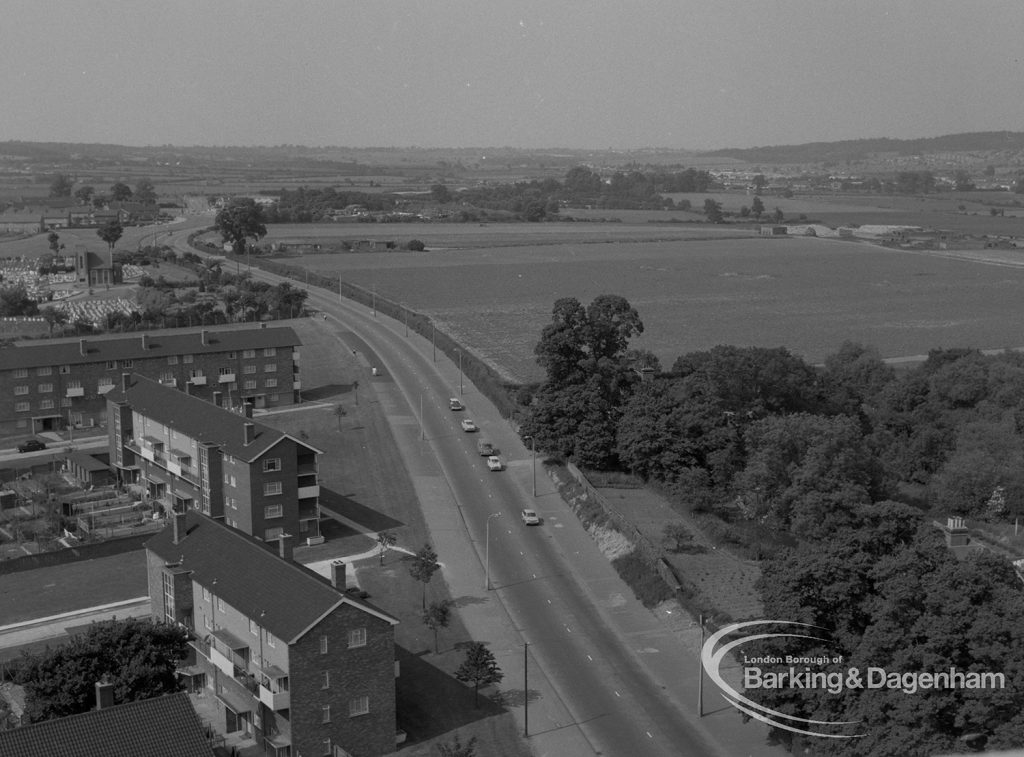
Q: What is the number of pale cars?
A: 4